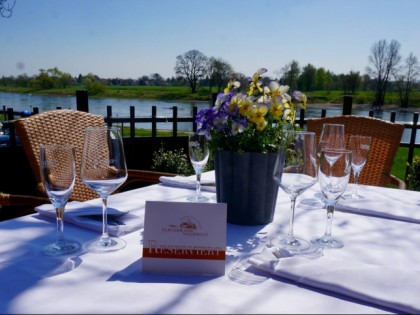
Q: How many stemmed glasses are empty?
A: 7